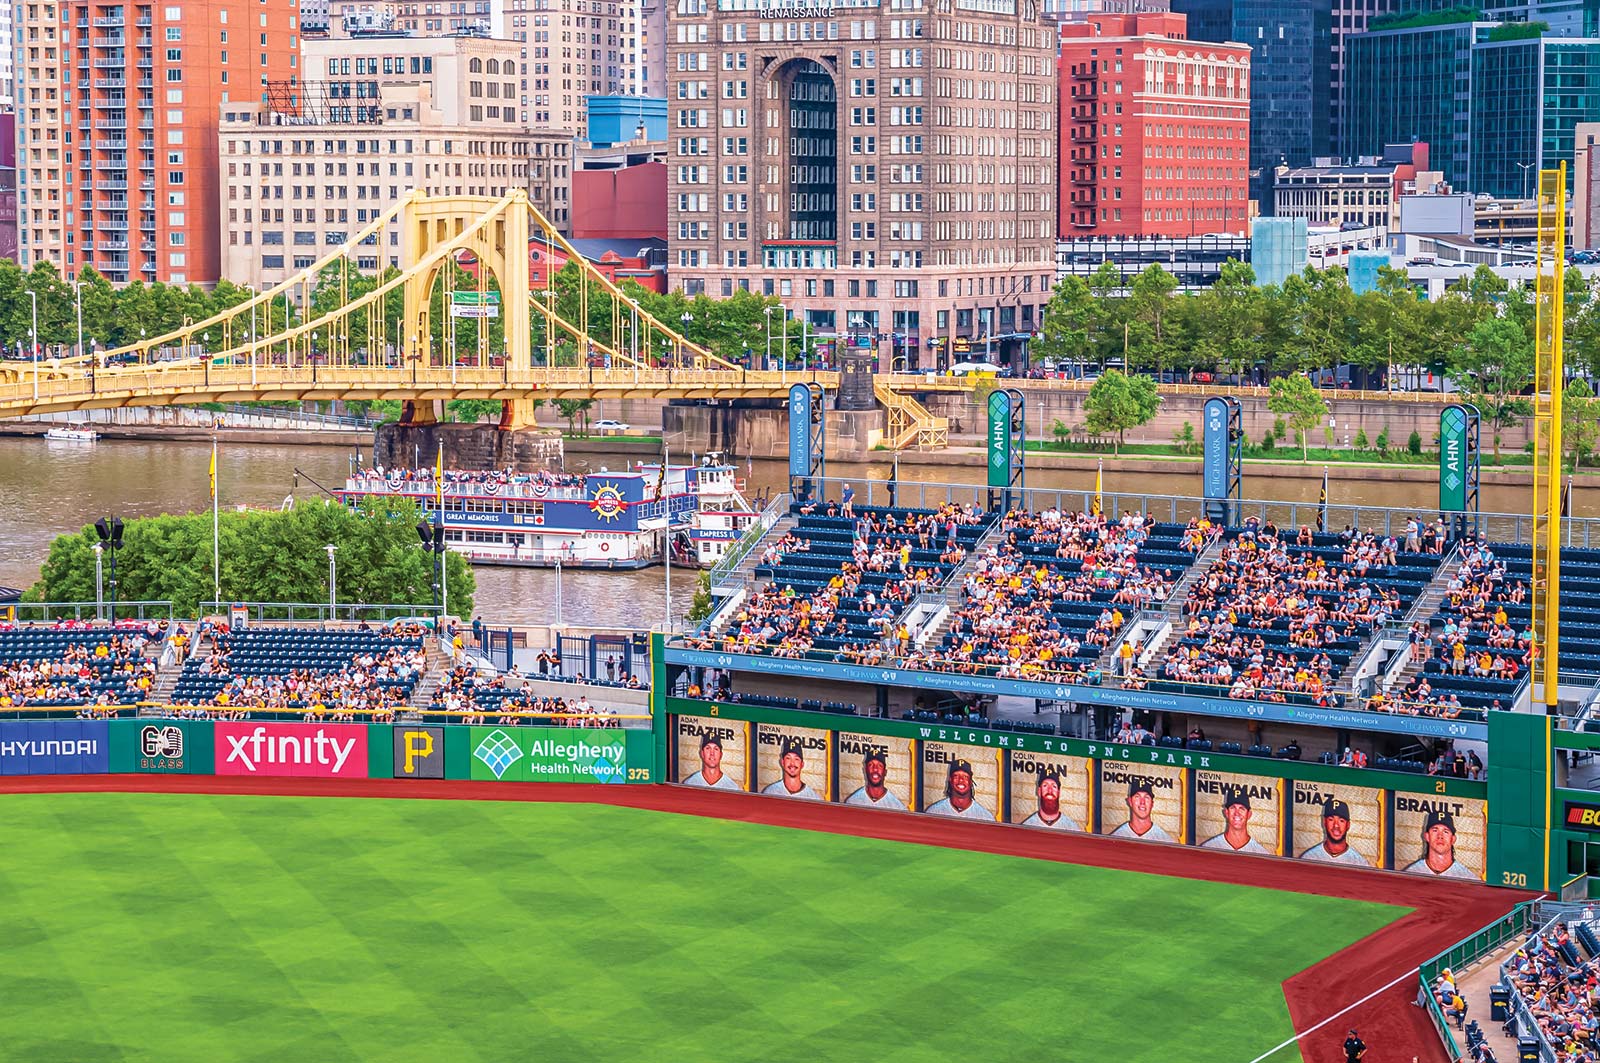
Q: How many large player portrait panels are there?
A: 9